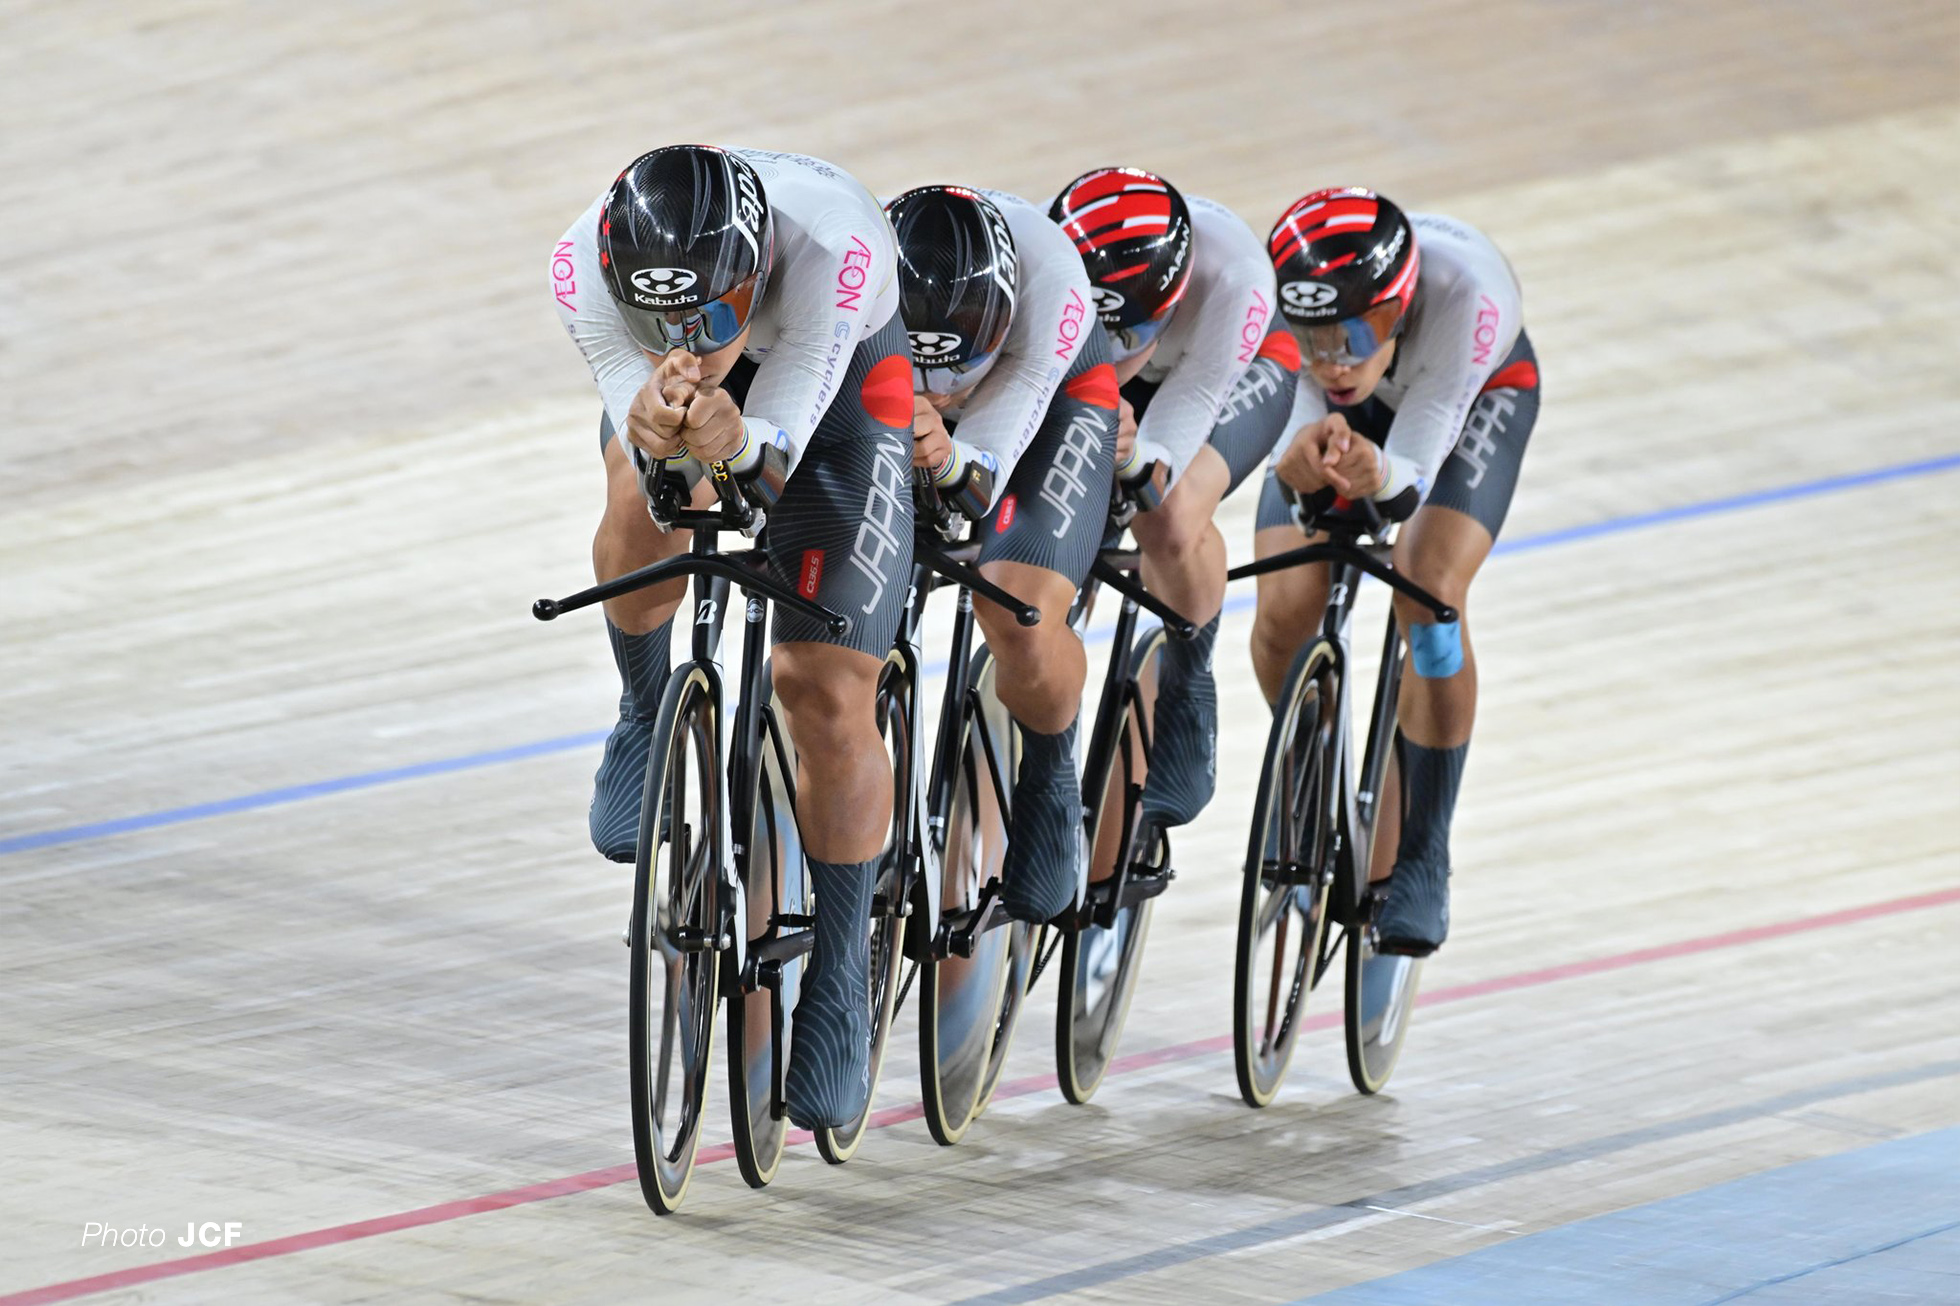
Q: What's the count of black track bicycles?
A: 4